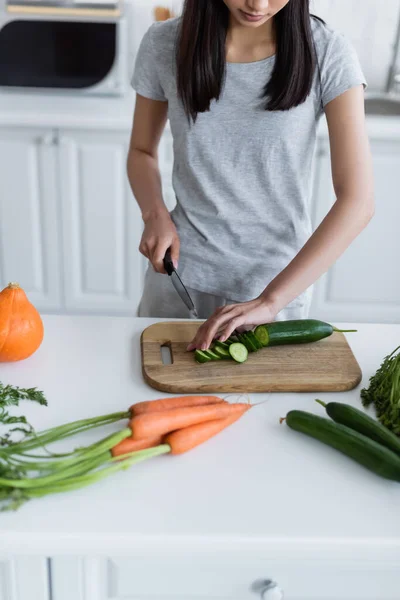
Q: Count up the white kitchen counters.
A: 2